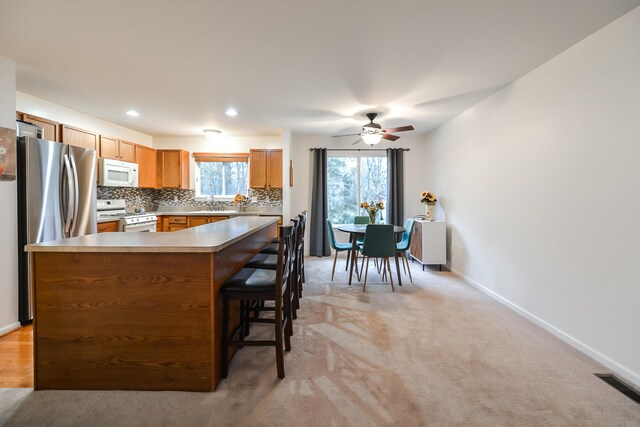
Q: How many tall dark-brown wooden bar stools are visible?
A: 4